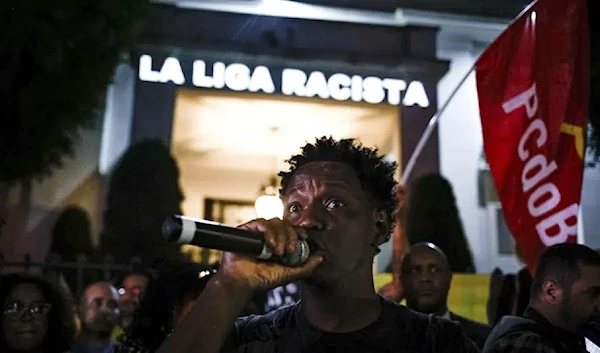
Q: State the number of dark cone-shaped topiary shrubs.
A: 3